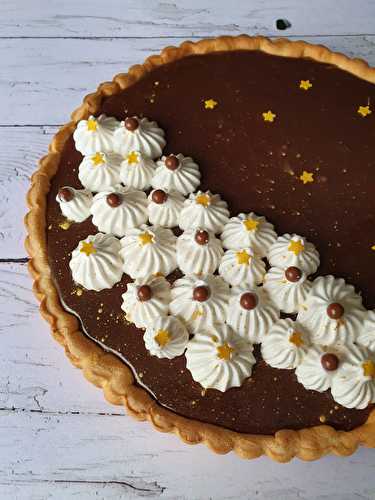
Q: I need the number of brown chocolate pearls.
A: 12